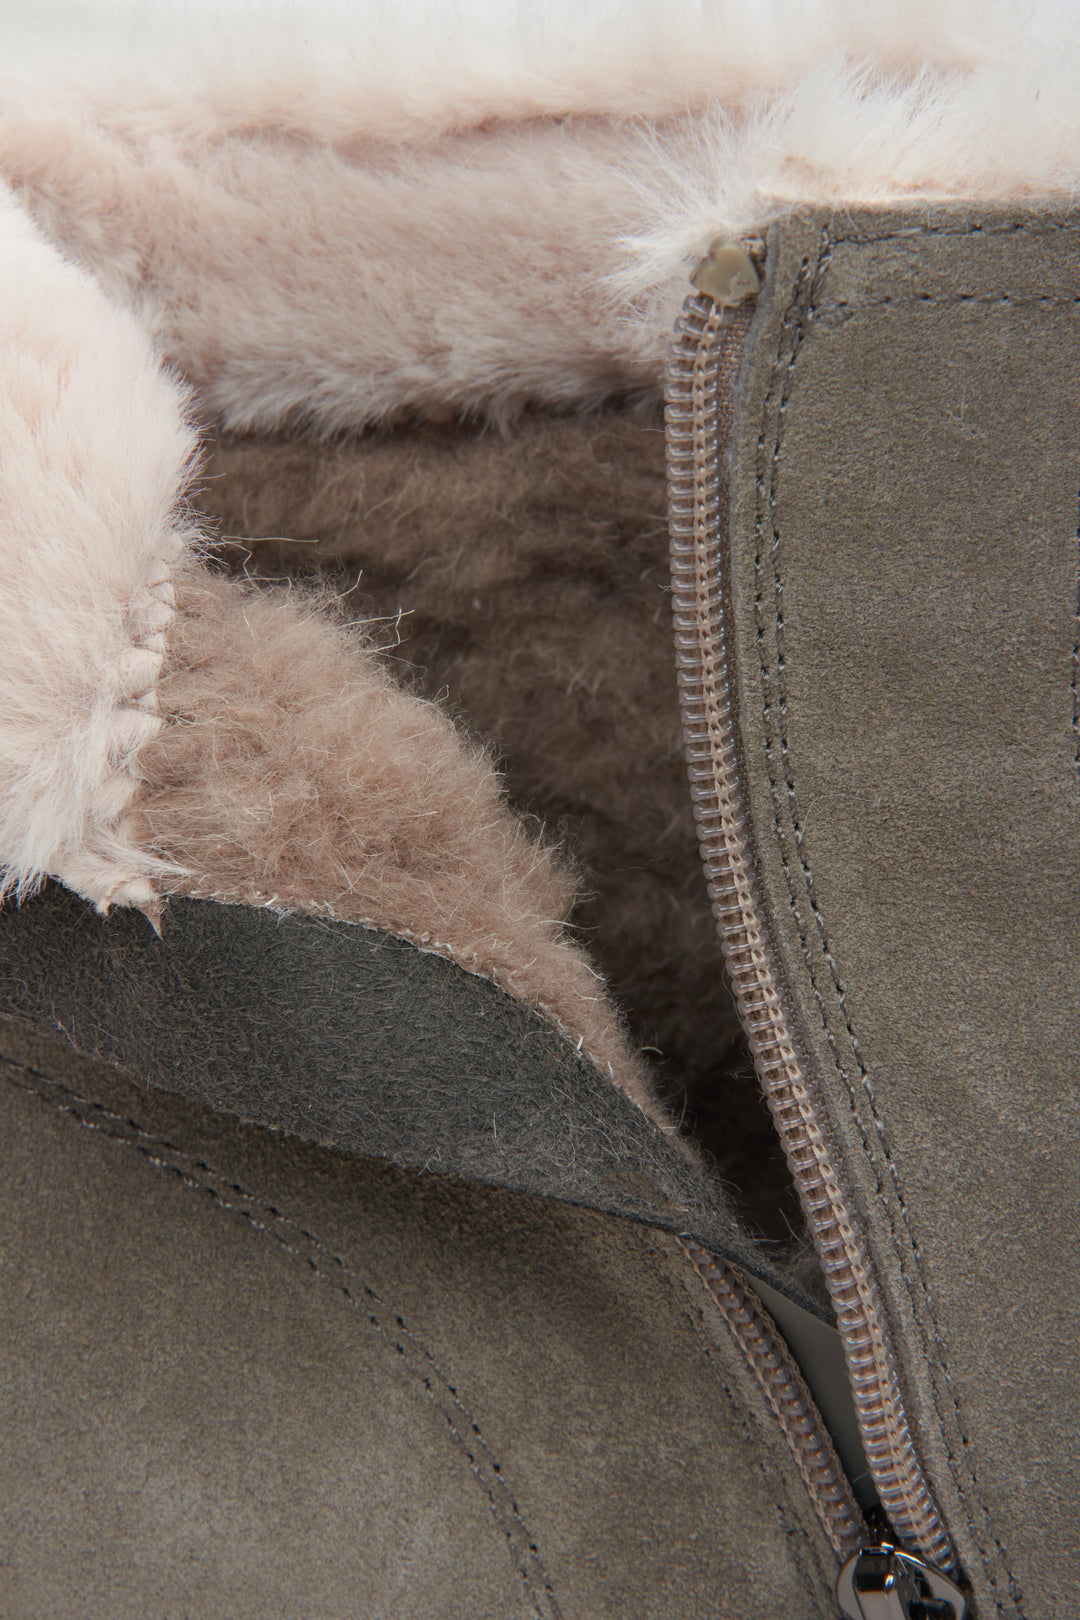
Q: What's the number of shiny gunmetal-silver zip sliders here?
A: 1